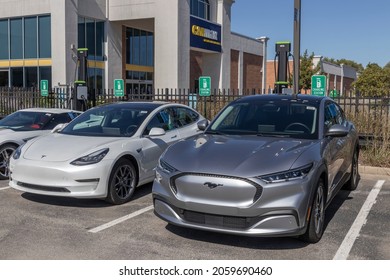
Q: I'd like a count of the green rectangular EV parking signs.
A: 4